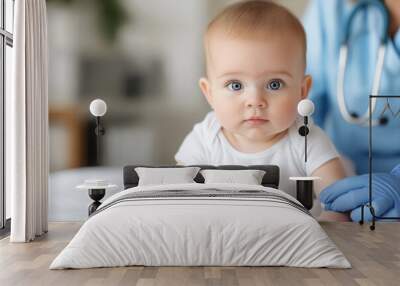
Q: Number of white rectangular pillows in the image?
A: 2